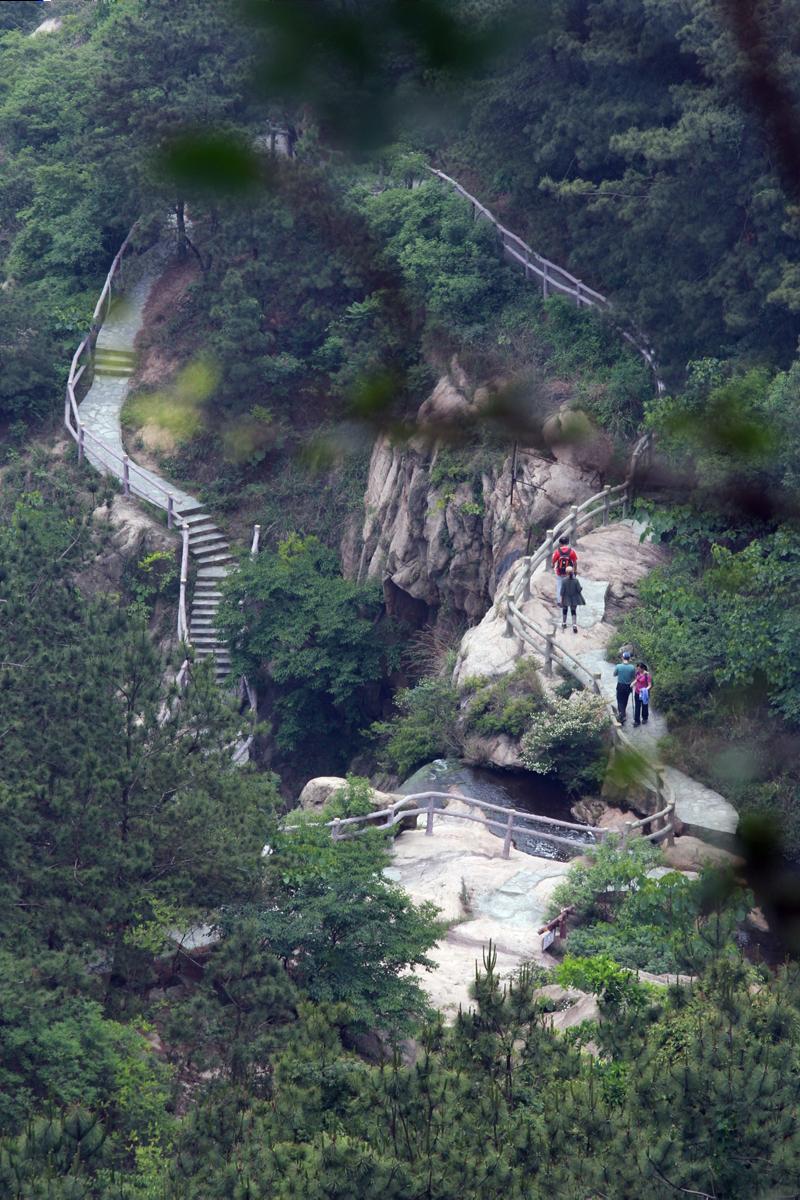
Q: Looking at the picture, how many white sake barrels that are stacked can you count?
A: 0